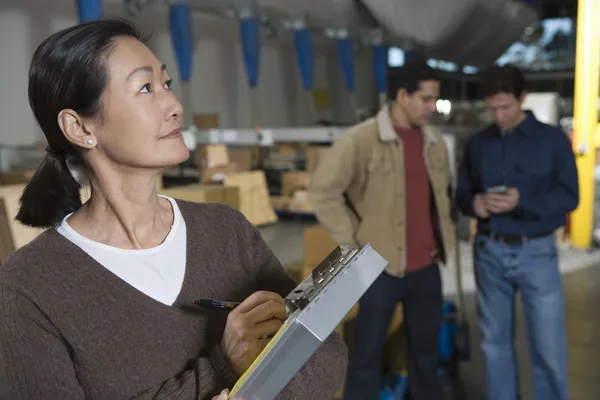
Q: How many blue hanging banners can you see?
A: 6